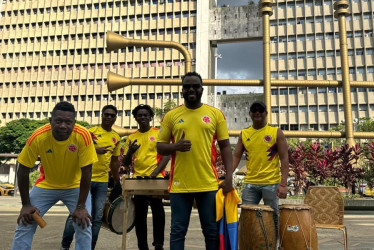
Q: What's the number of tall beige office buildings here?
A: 2